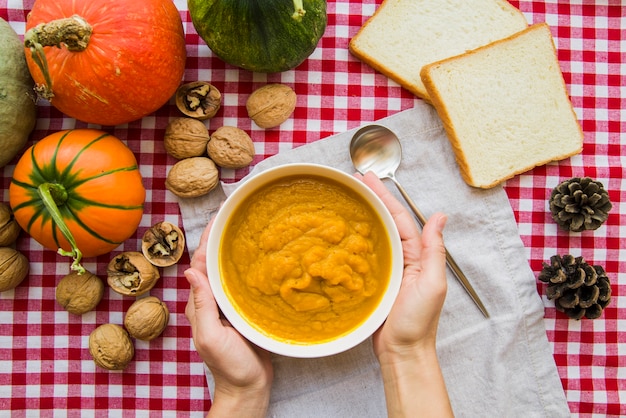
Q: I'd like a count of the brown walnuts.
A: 12